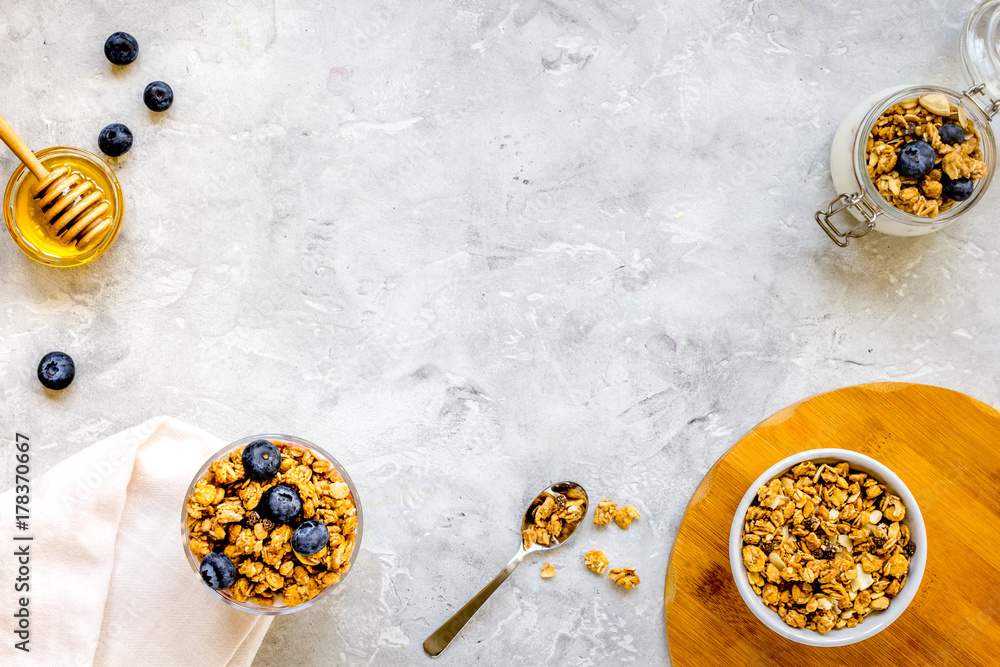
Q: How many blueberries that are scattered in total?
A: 4